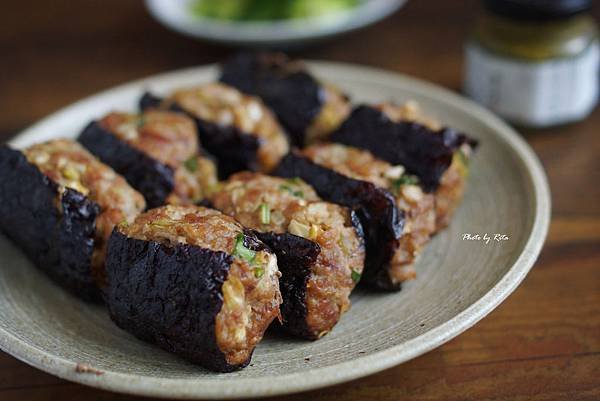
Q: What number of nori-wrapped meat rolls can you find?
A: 8